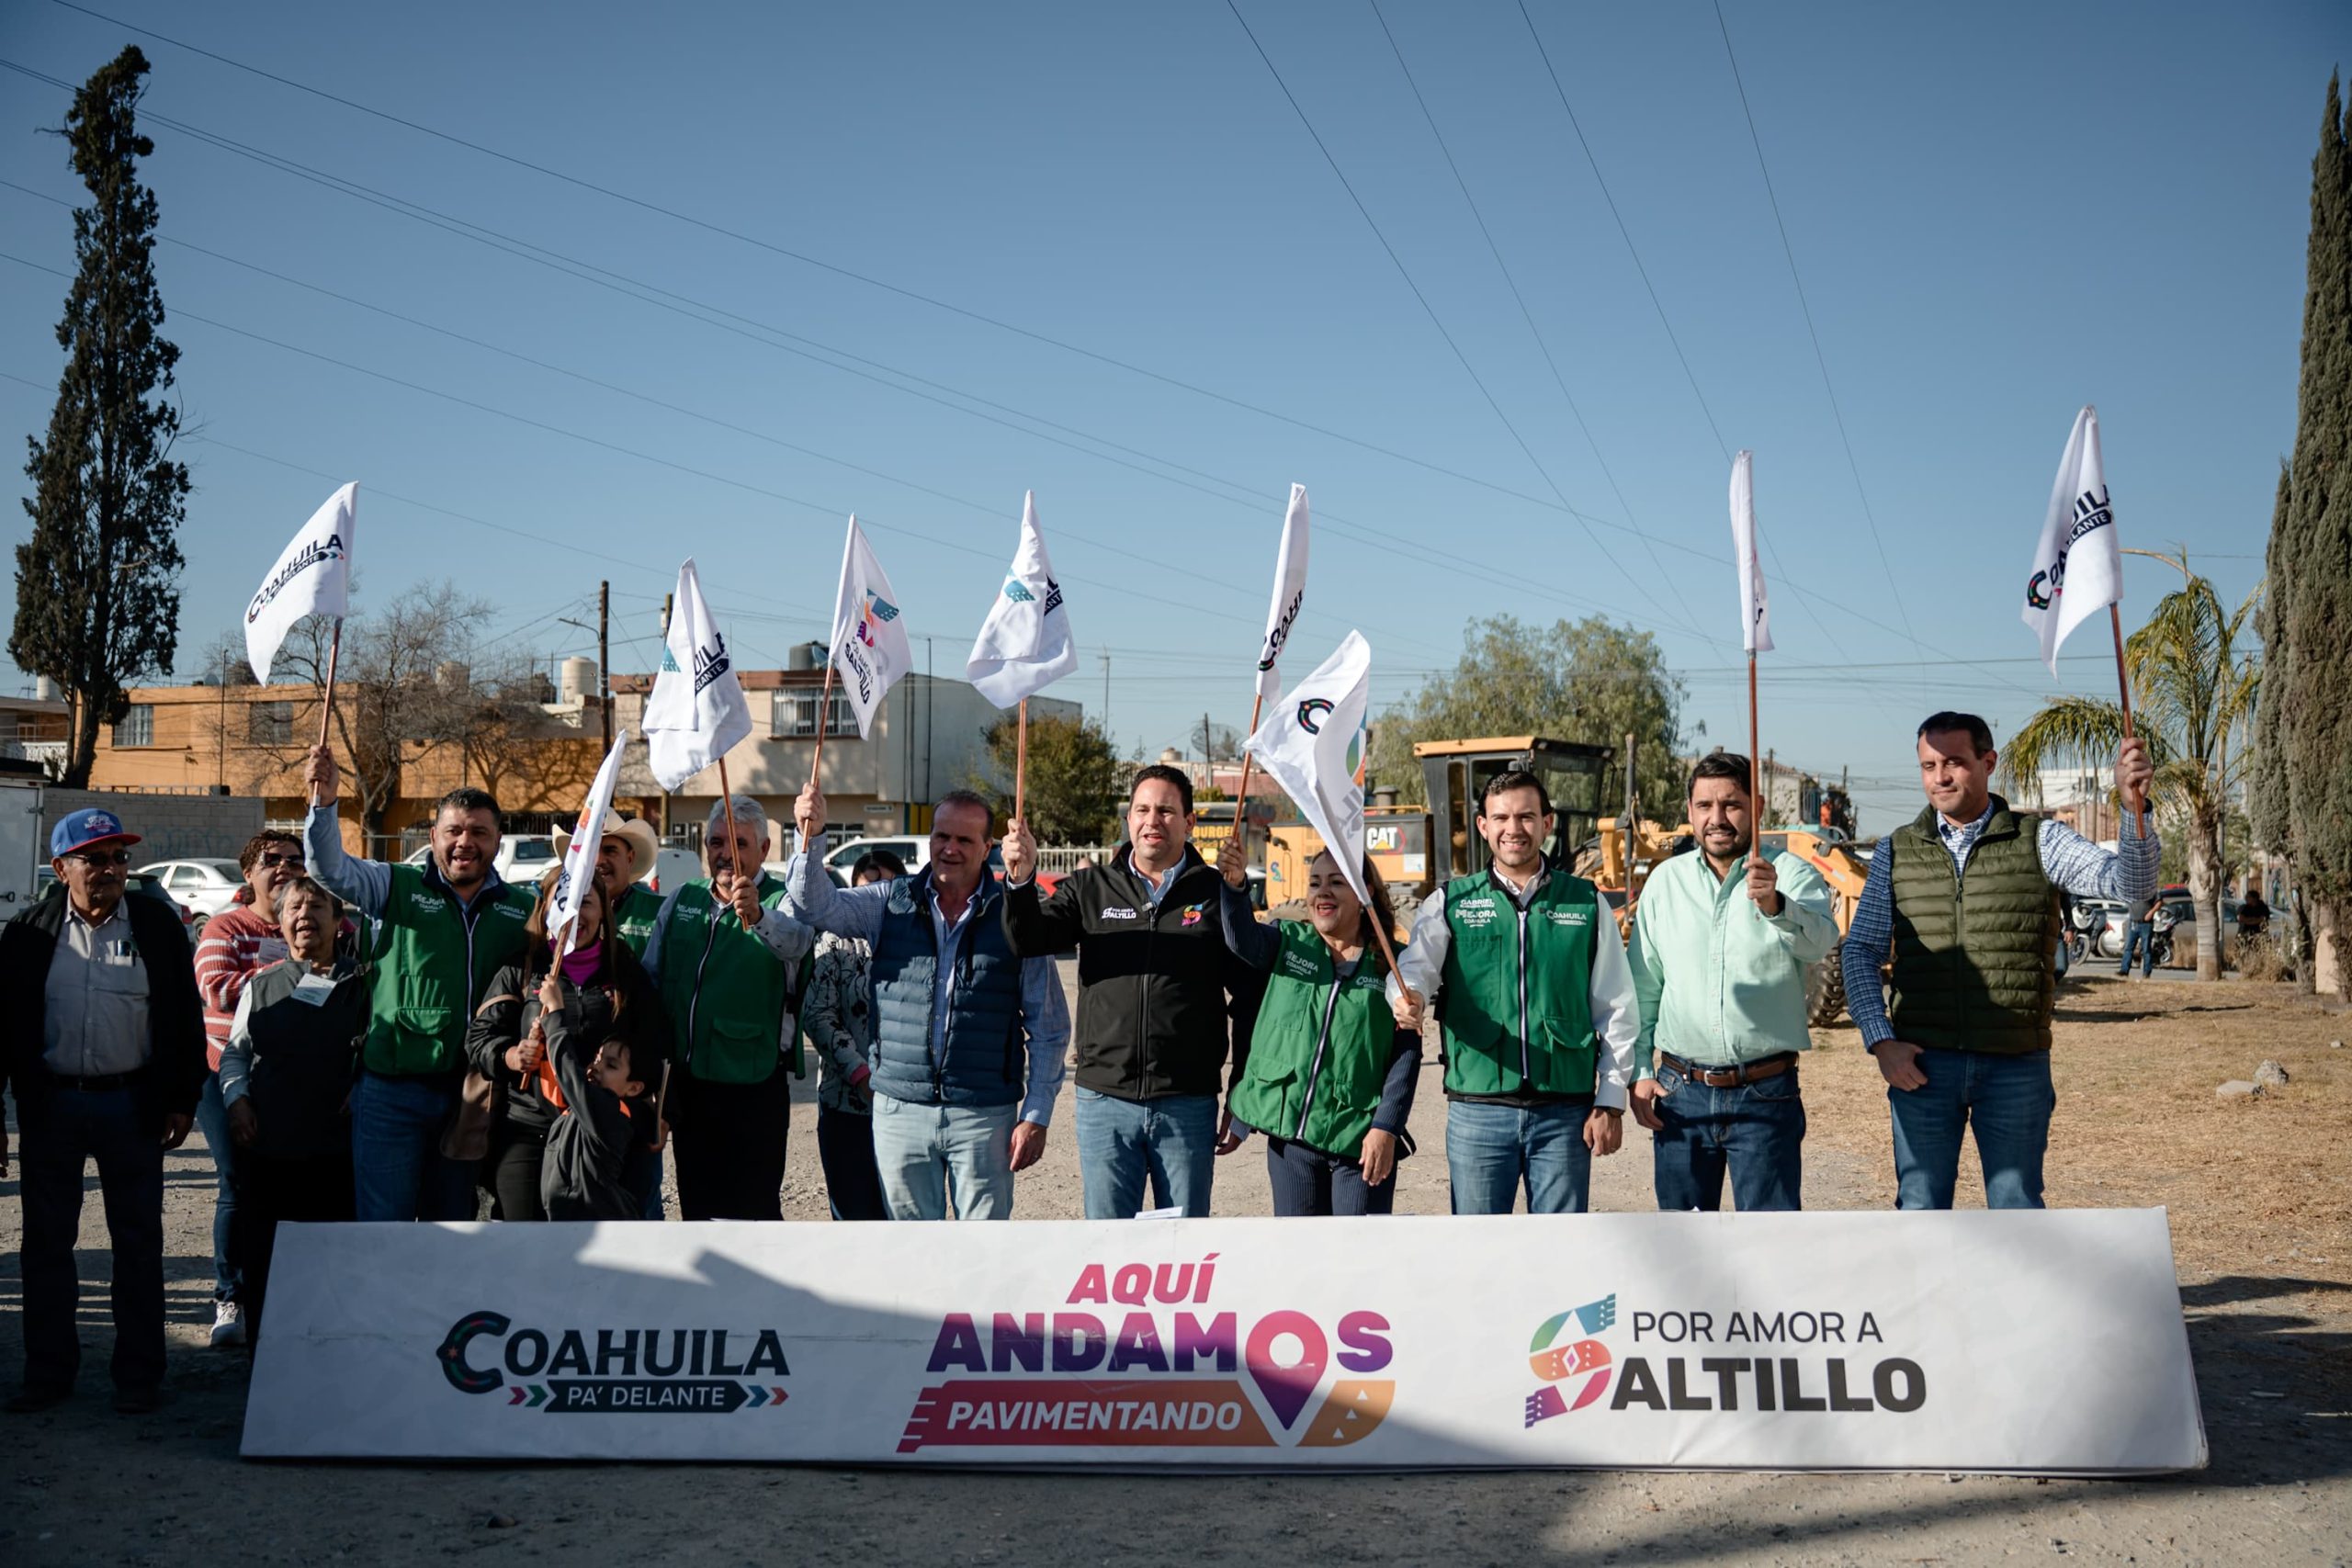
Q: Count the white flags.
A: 9